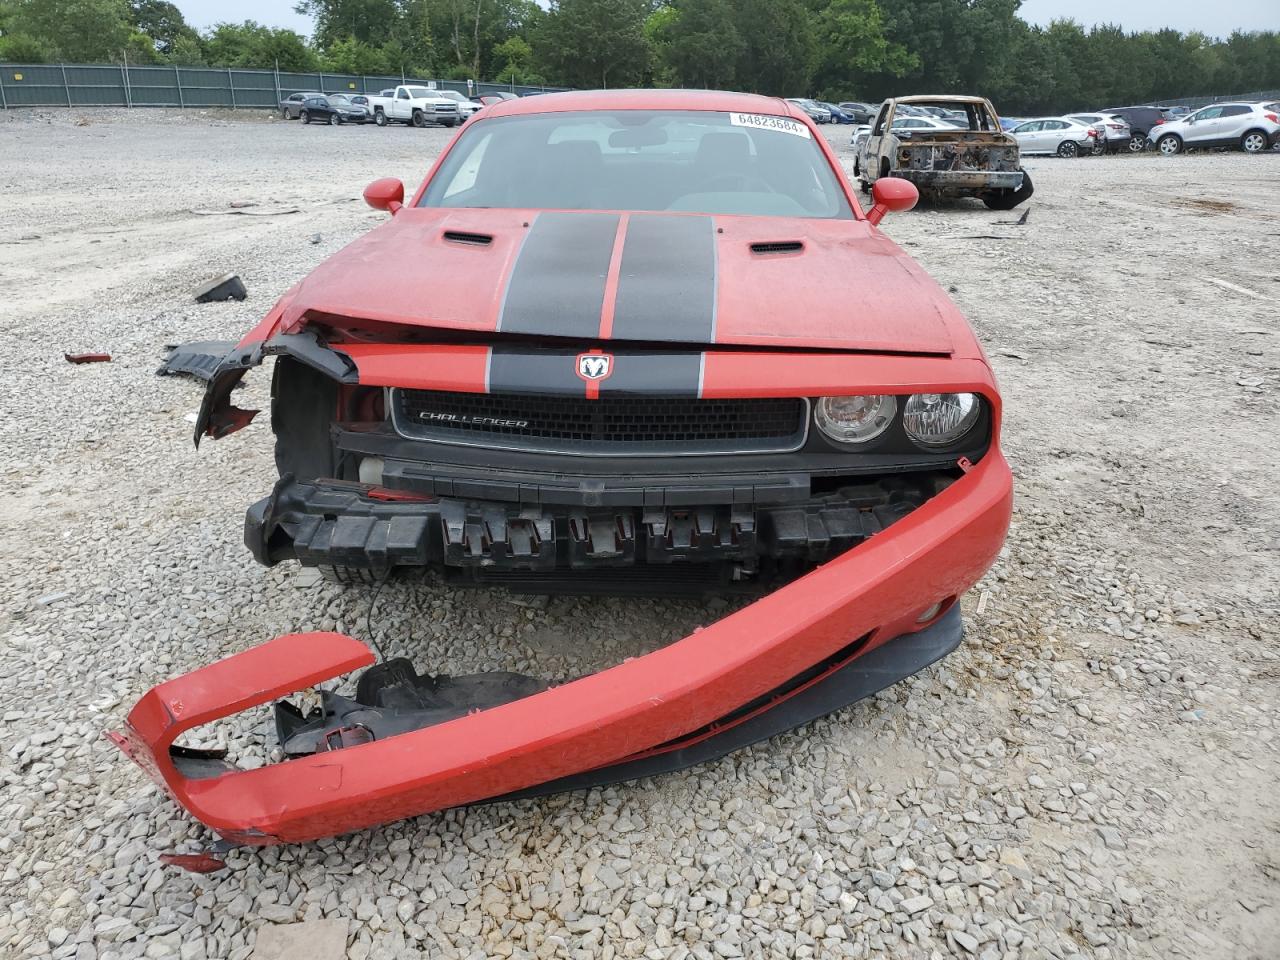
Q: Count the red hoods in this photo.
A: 1